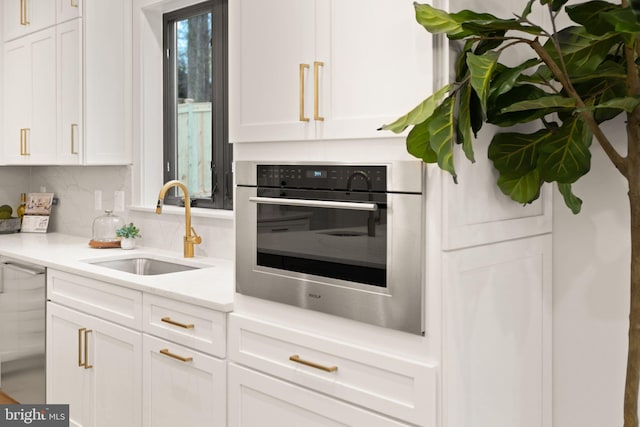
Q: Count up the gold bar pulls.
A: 13